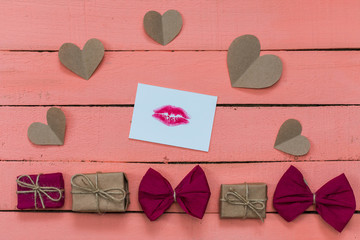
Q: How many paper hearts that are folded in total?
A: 5